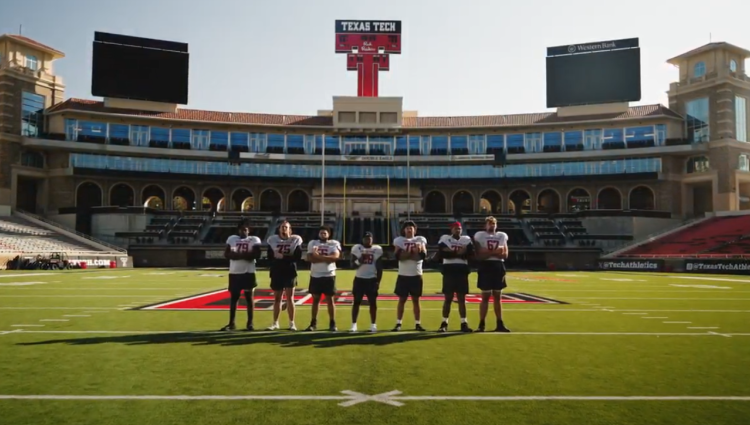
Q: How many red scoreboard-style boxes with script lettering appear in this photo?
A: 1